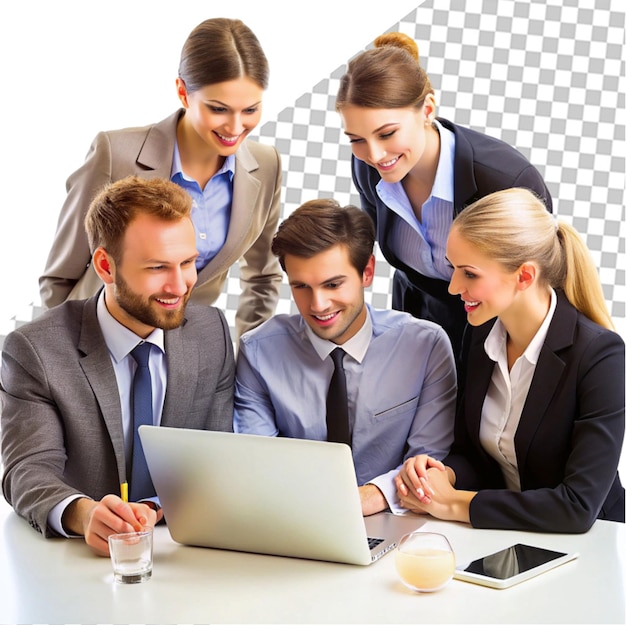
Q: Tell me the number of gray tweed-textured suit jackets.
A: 1